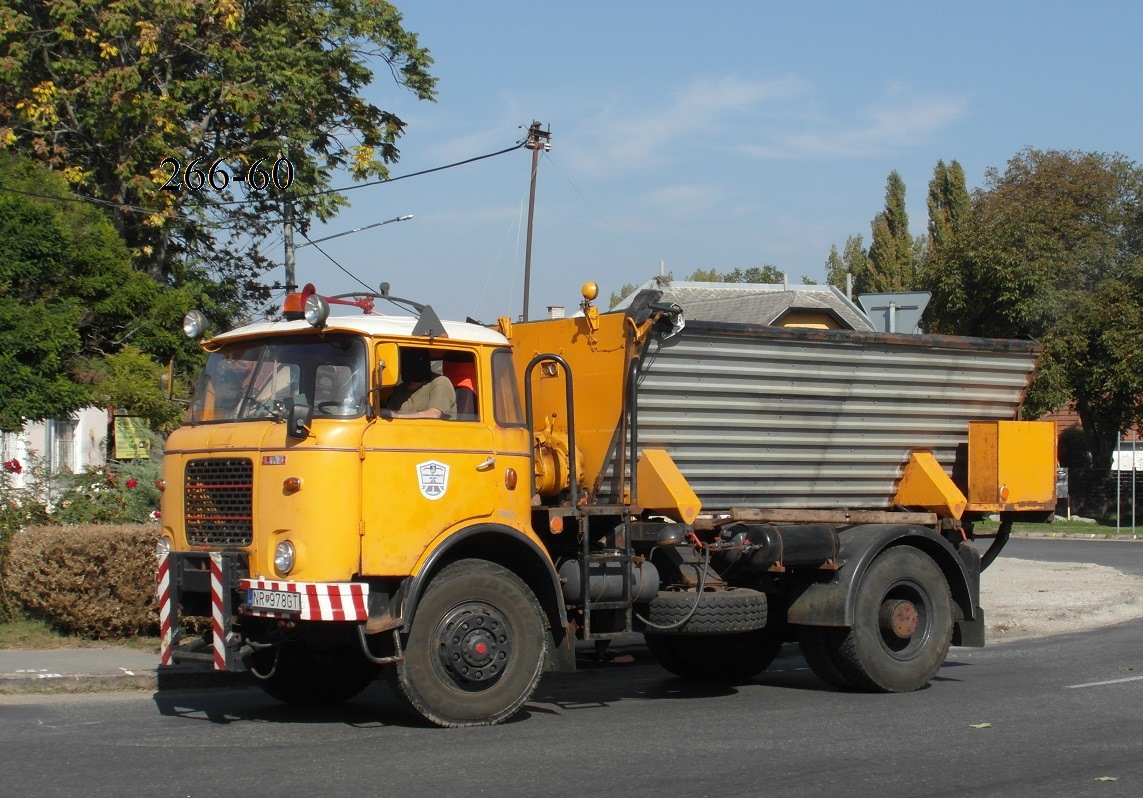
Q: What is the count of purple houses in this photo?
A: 0